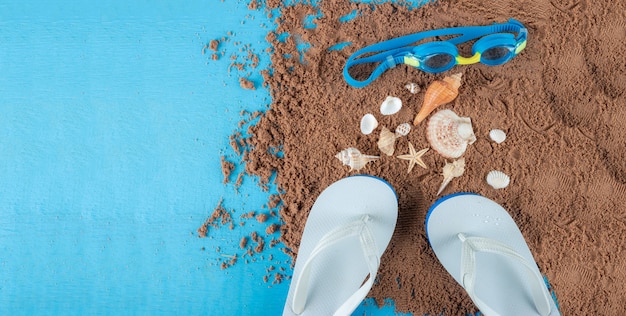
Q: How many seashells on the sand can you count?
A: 11